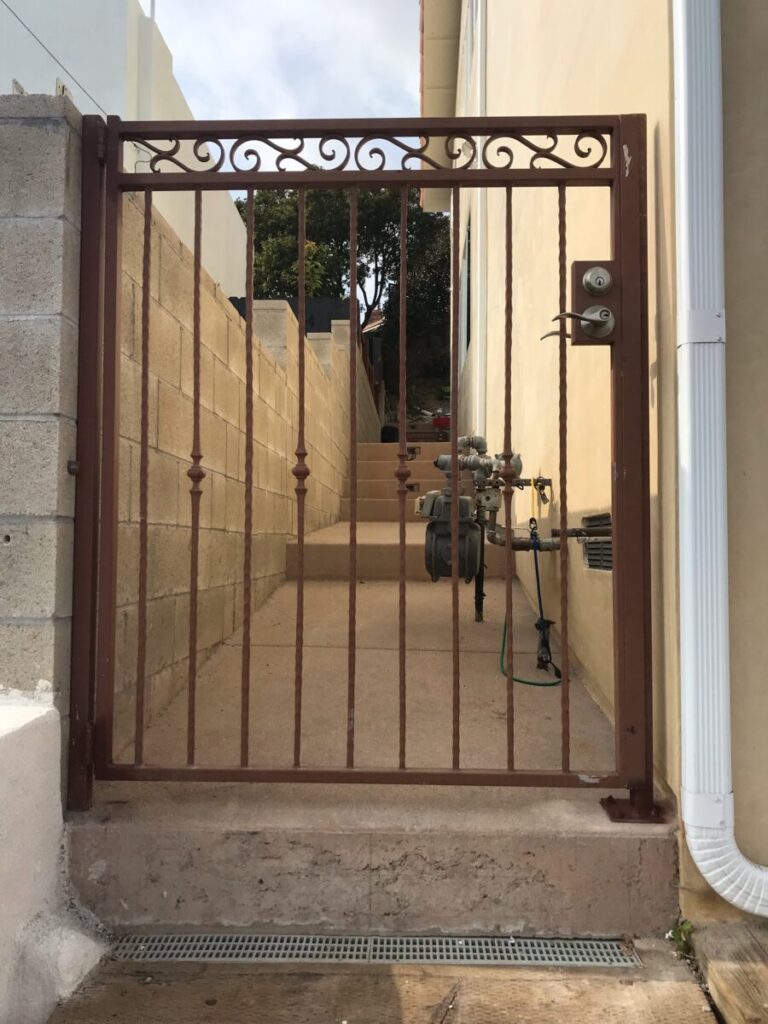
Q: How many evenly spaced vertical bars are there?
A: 9